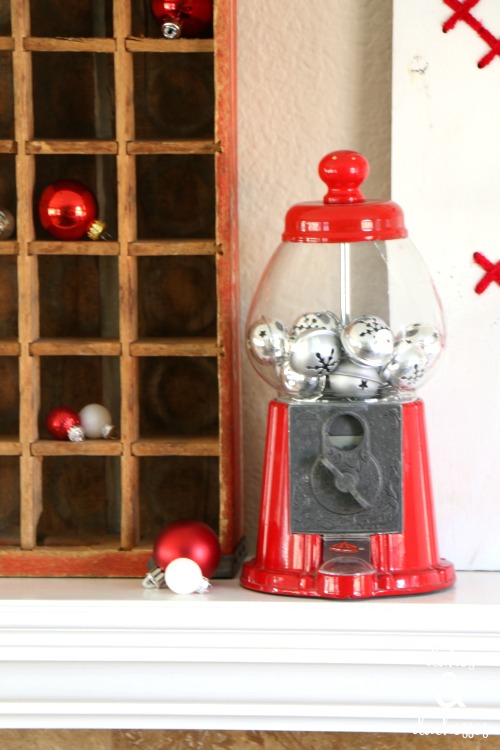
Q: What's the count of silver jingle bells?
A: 8